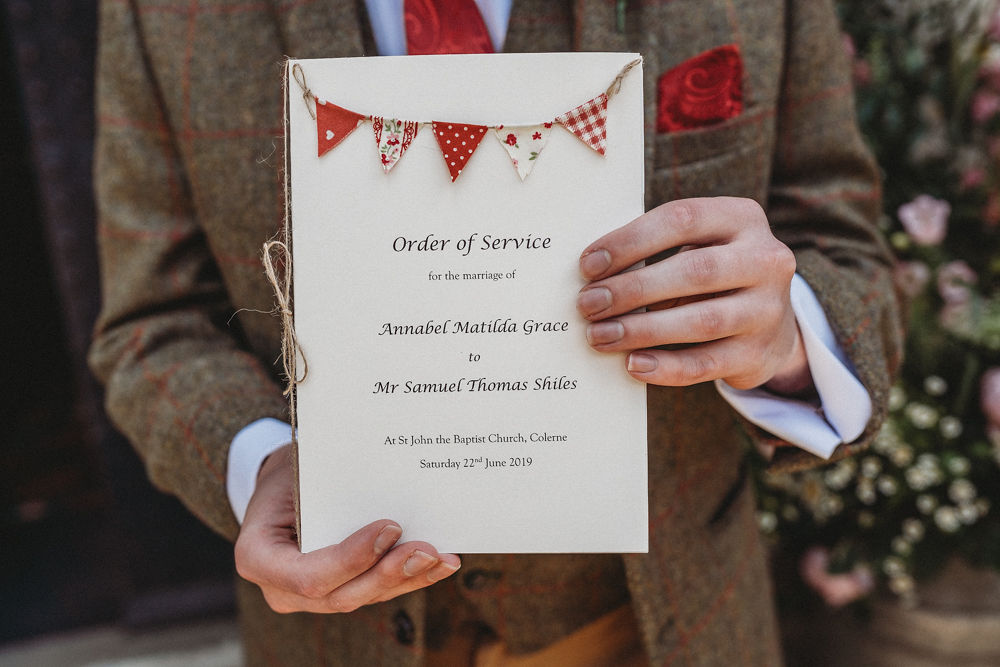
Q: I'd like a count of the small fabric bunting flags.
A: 5